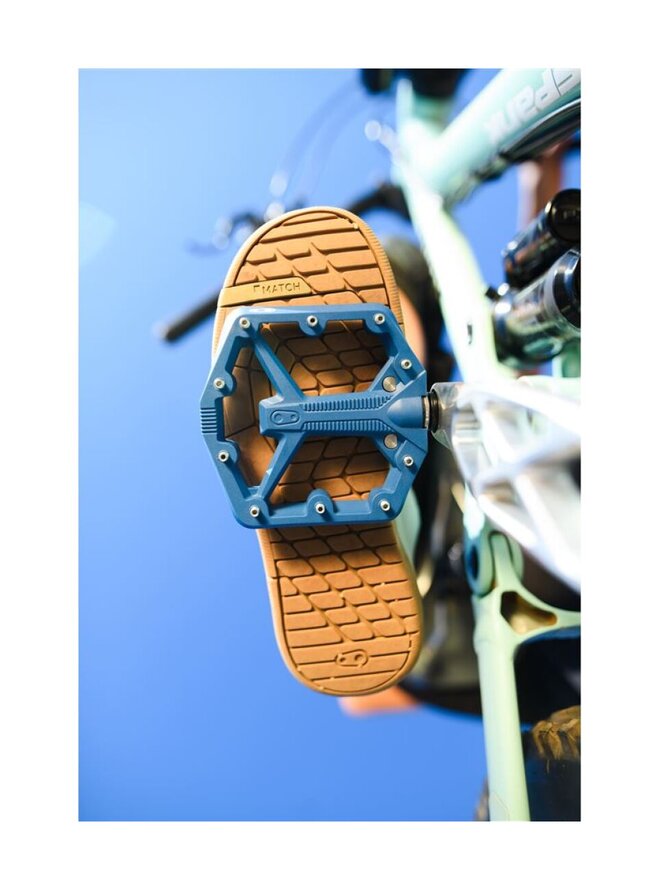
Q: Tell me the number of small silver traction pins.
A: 10